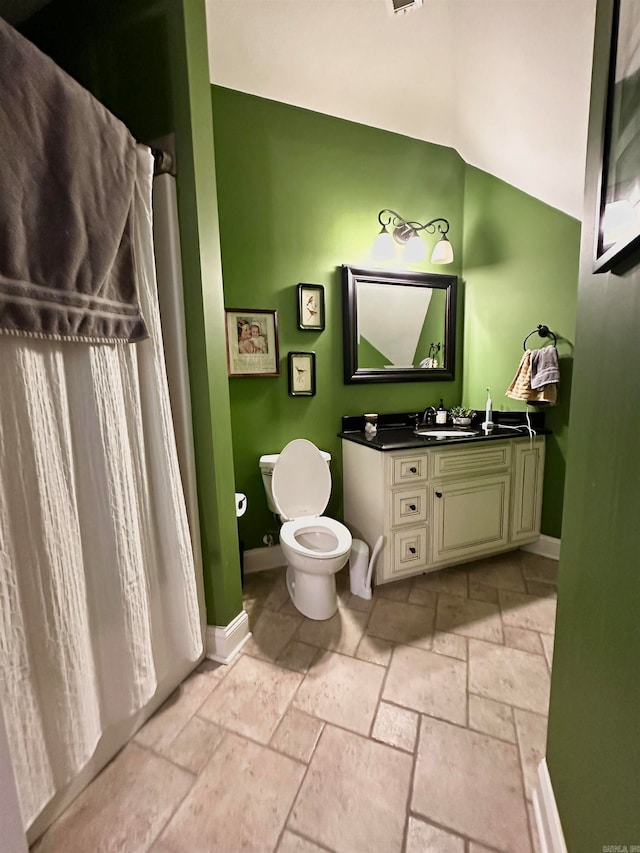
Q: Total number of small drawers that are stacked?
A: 3